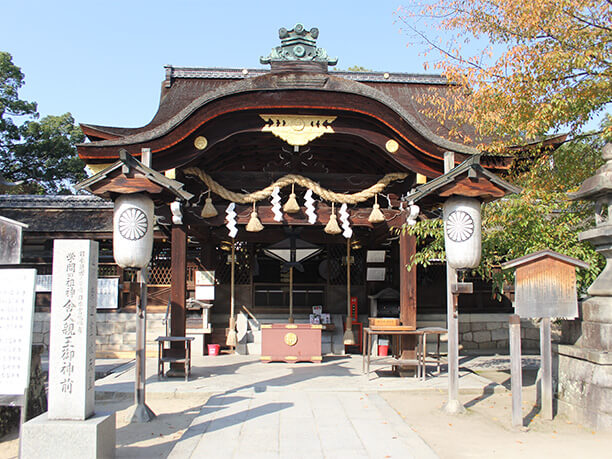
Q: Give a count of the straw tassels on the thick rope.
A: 5